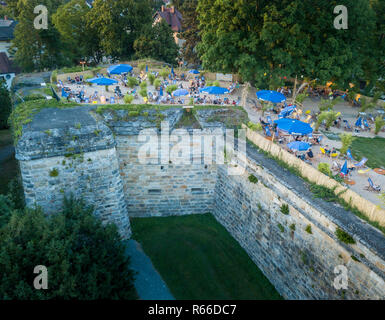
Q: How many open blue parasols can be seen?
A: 9